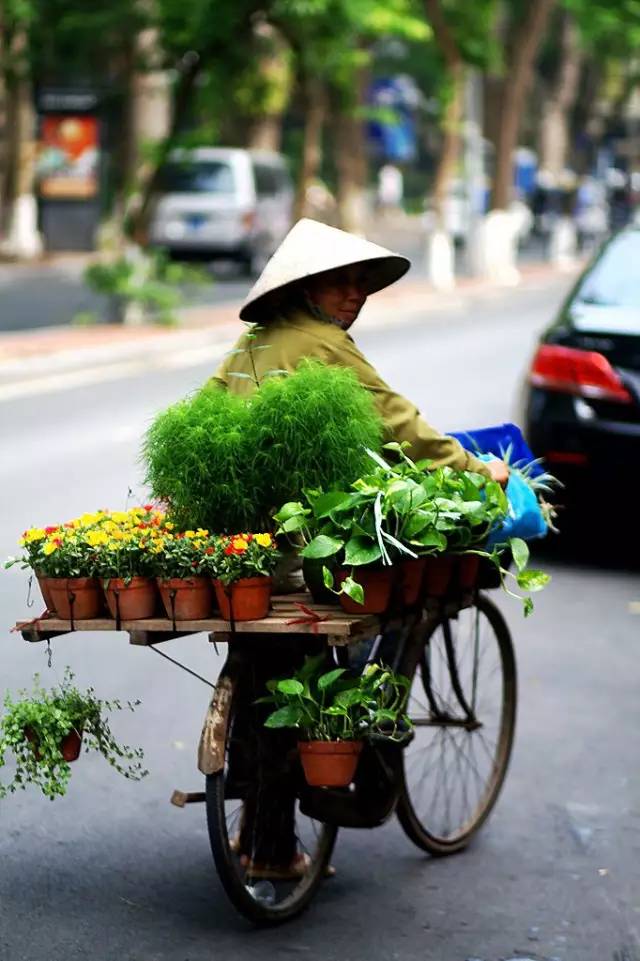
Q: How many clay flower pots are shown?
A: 11